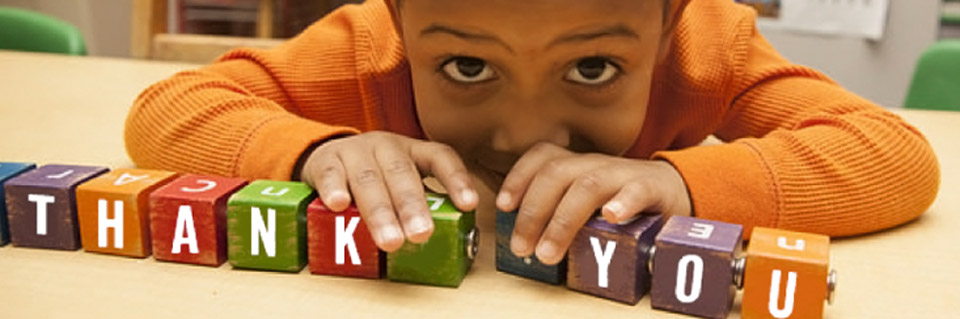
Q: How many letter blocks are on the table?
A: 11